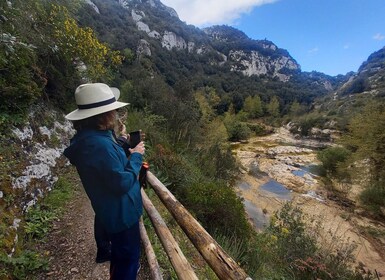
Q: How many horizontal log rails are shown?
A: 3